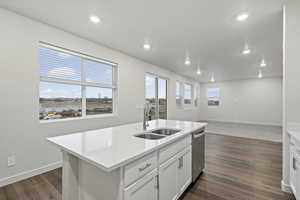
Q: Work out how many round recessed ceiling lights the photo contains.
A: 9